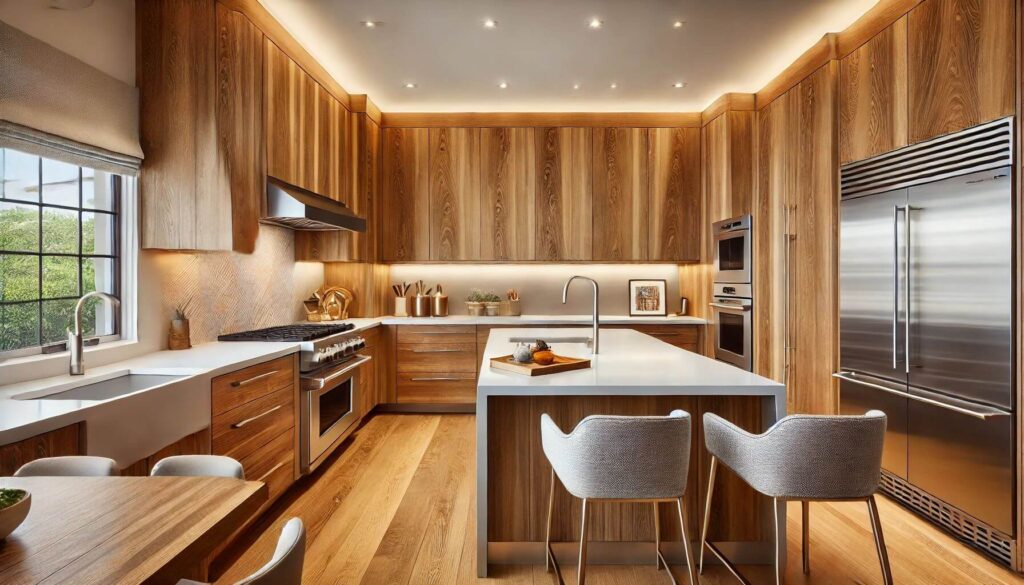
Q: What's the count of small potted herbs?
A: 2